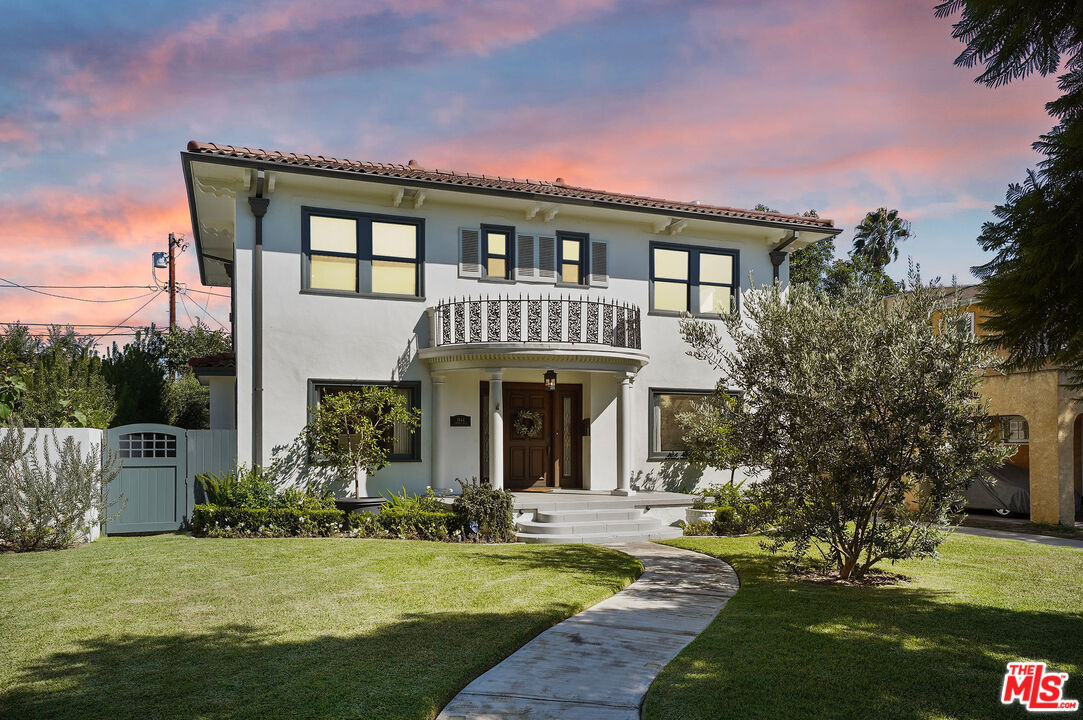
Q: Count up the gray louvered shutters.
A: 4